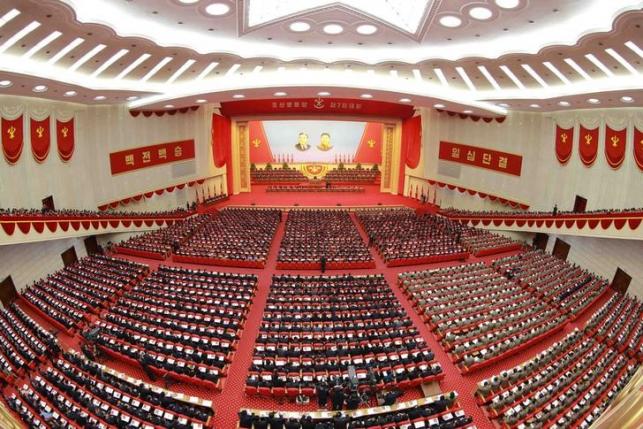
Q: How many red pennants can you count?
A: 7